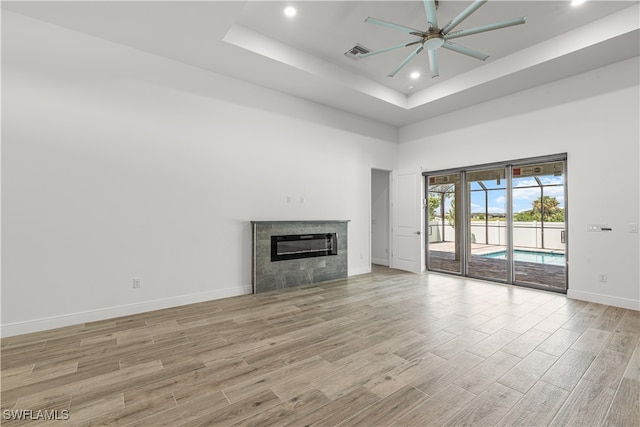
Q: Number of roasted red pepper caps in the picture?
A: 0